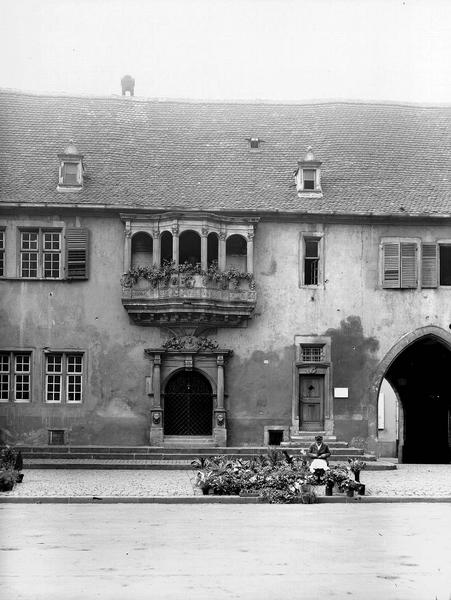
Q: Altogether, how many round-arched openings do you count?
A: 6